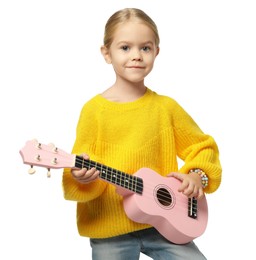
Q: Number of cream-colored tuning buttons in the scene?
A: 4